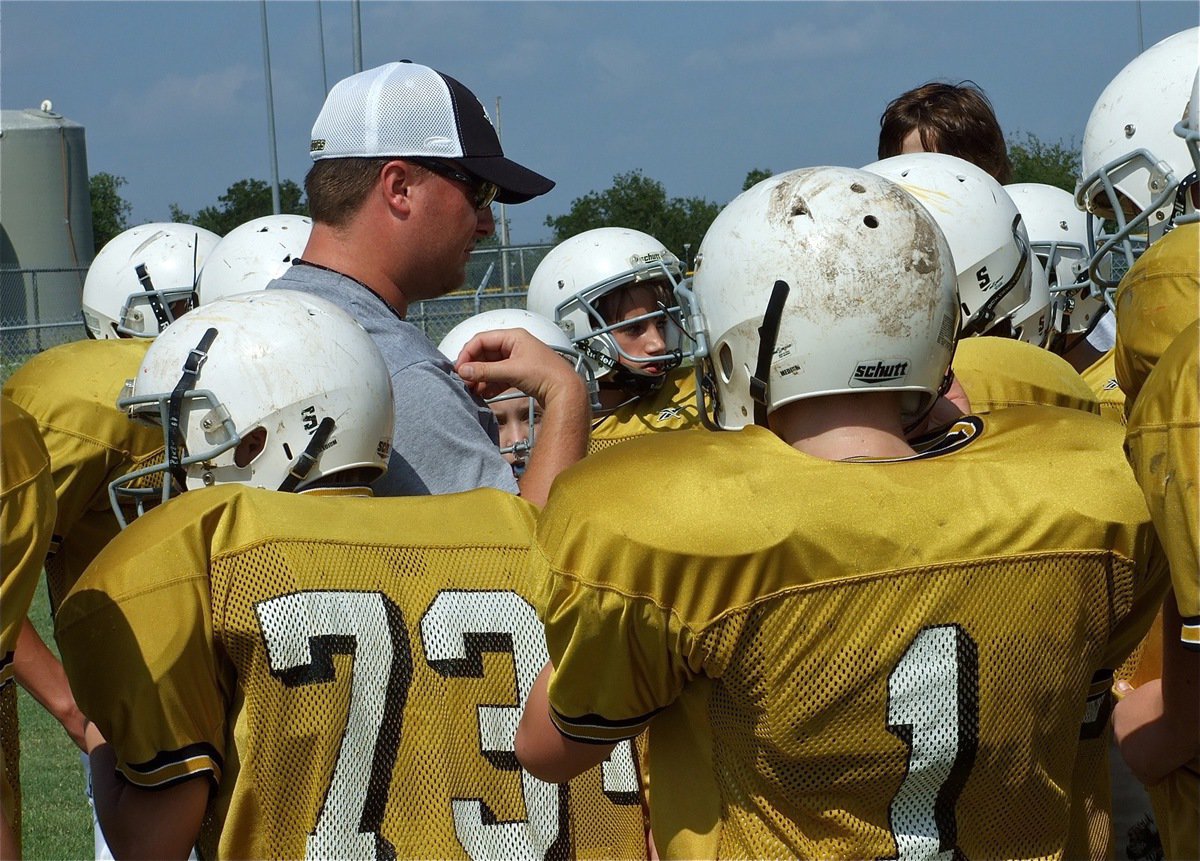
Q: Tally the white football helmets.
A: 11